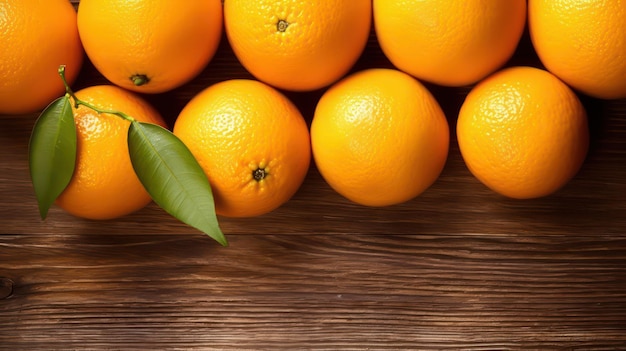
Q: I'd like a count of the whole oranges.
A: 4